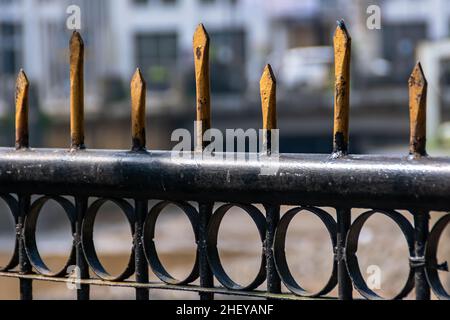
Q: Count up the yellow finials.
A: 7